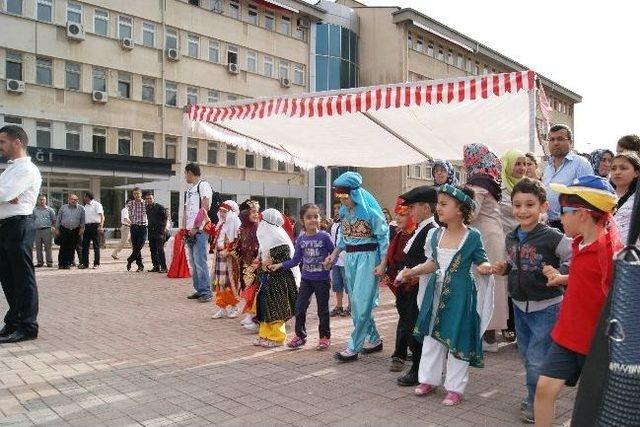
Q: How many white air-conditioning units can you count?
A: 7